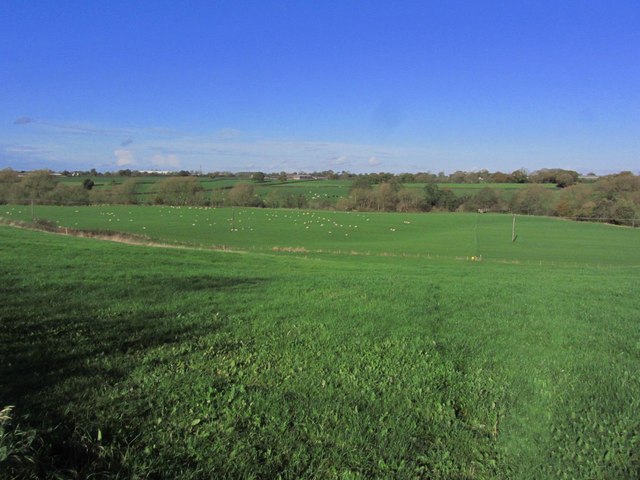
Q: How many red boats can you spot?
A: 0